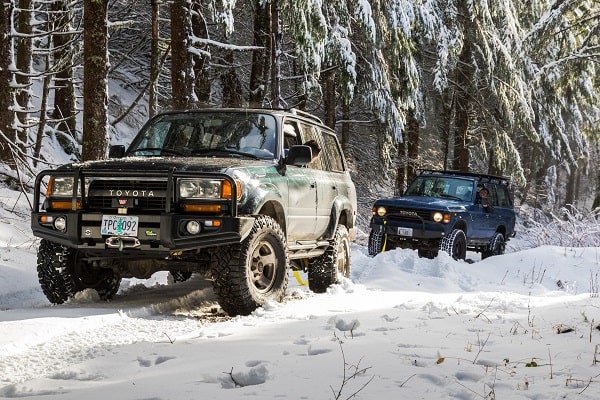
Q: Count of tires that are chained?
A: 0